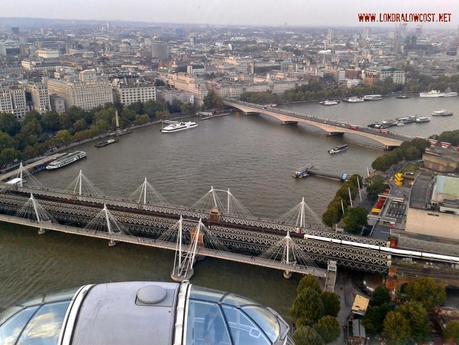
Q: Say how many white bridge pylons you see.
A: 11